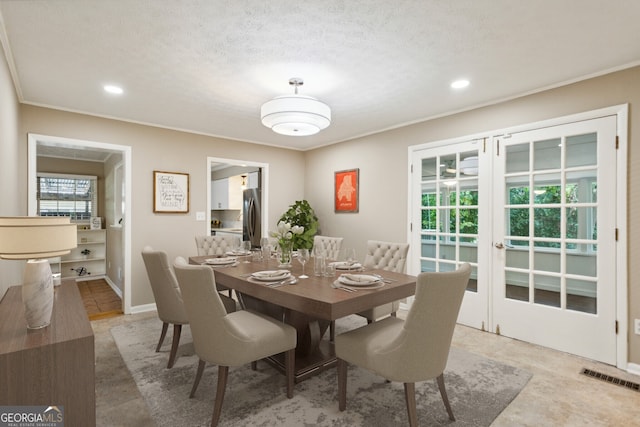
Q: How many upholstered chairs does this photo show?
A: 6